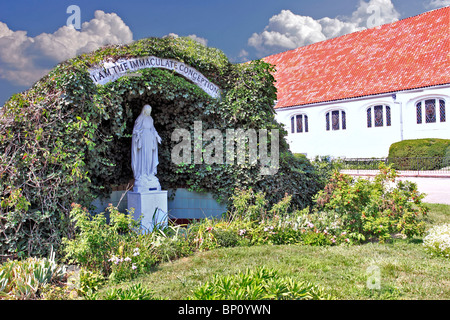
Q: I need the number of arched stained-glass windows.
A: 4